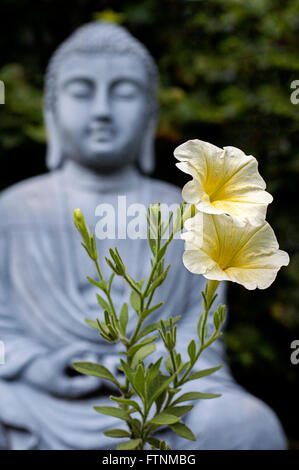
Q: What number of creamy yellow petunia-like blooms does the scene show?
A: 2